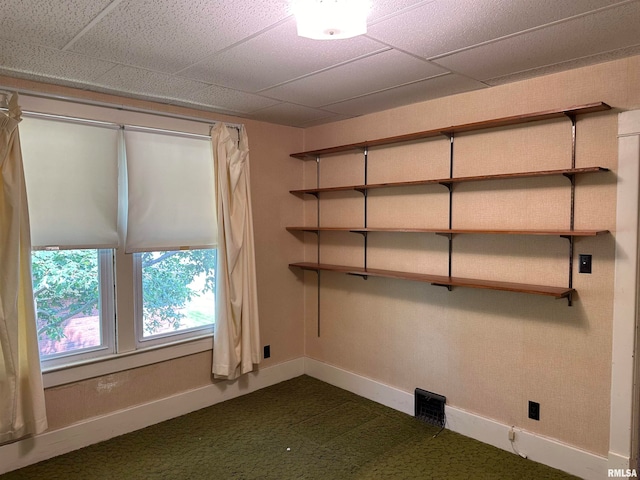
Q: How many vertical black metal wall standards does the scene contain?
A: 4